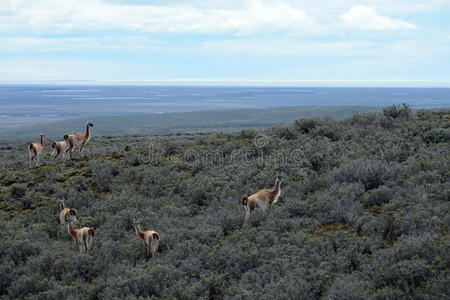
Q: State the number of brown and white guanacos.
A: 7